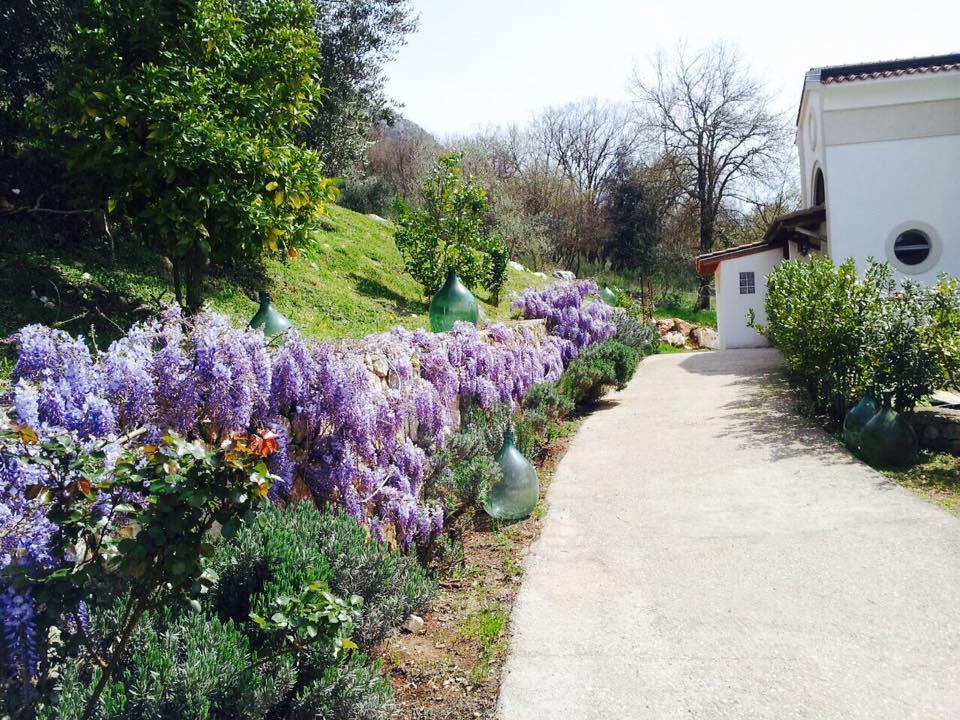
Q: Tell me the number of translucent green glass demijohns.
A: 6